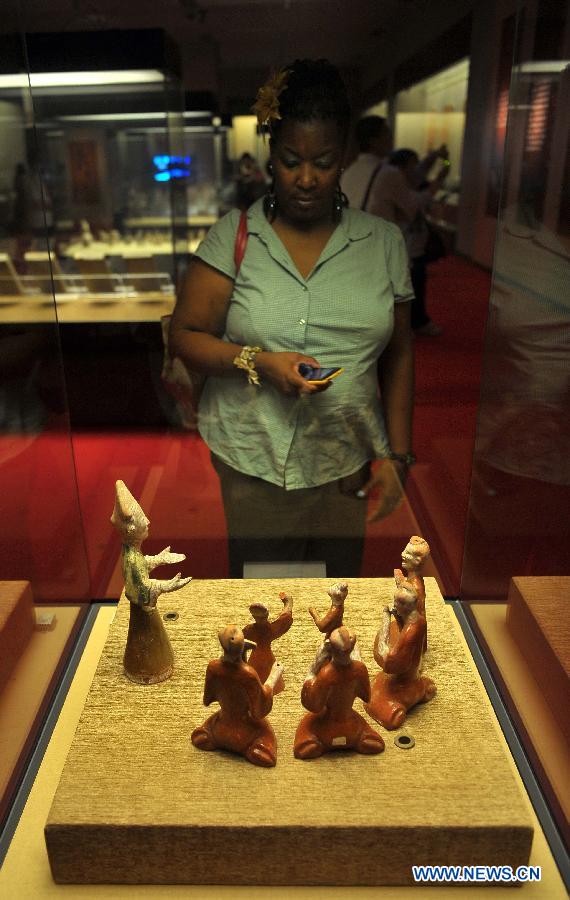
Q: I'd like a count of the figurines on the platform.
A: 7